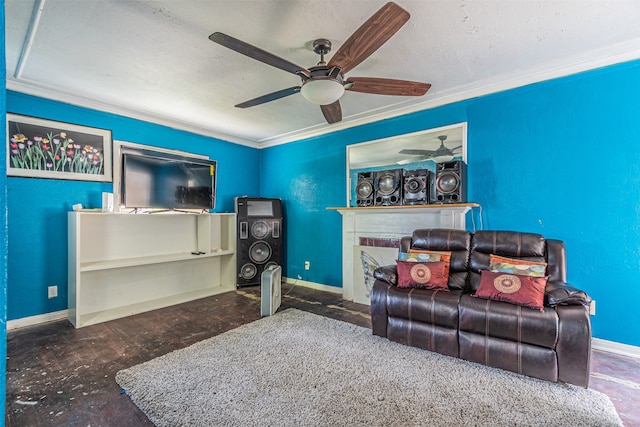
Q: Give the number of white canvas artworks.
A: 1